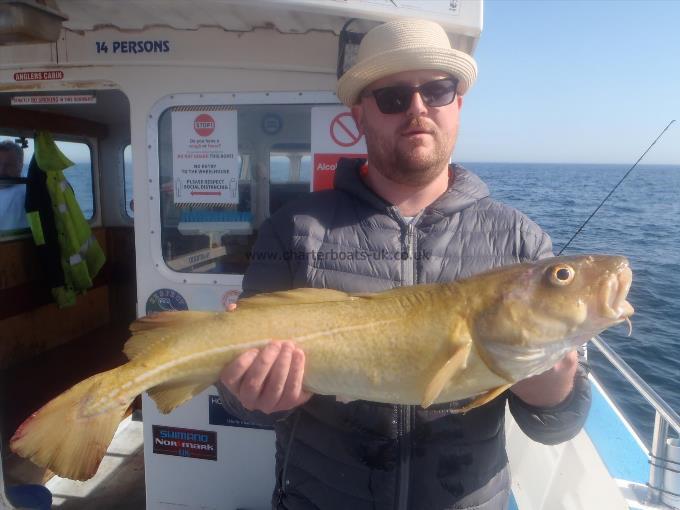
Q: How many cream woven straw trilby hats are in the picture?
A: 1